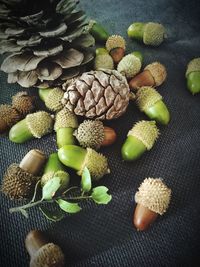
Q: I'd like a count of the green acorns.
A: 12